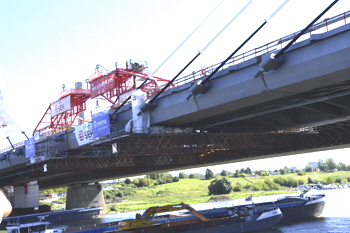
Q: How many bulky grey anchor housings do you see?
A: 3